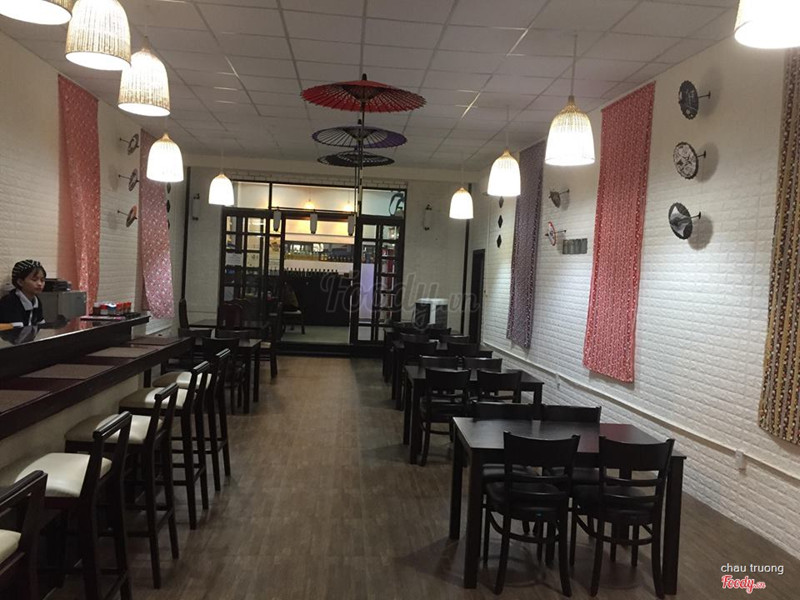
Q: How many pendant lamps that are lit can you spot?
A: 9